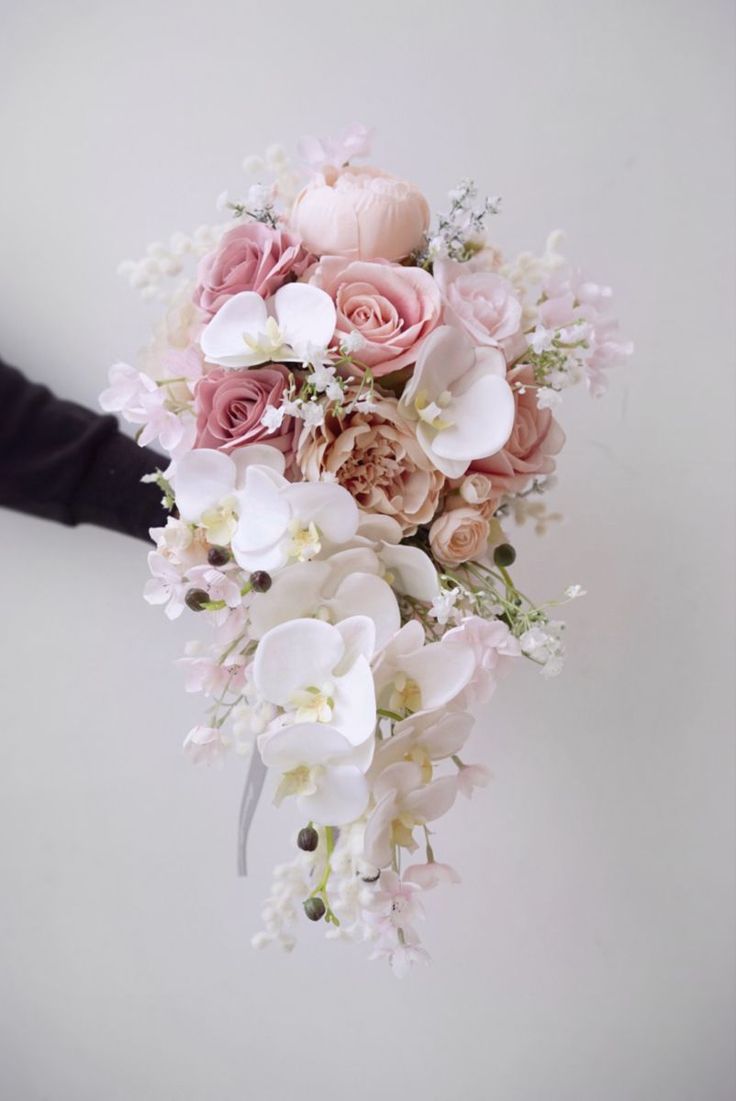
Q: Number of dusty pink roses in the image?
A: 2